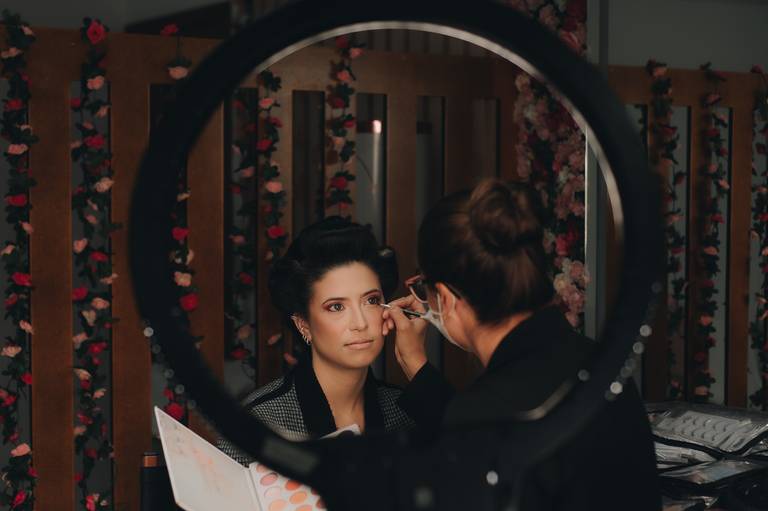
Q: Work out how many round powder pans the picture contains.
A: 9